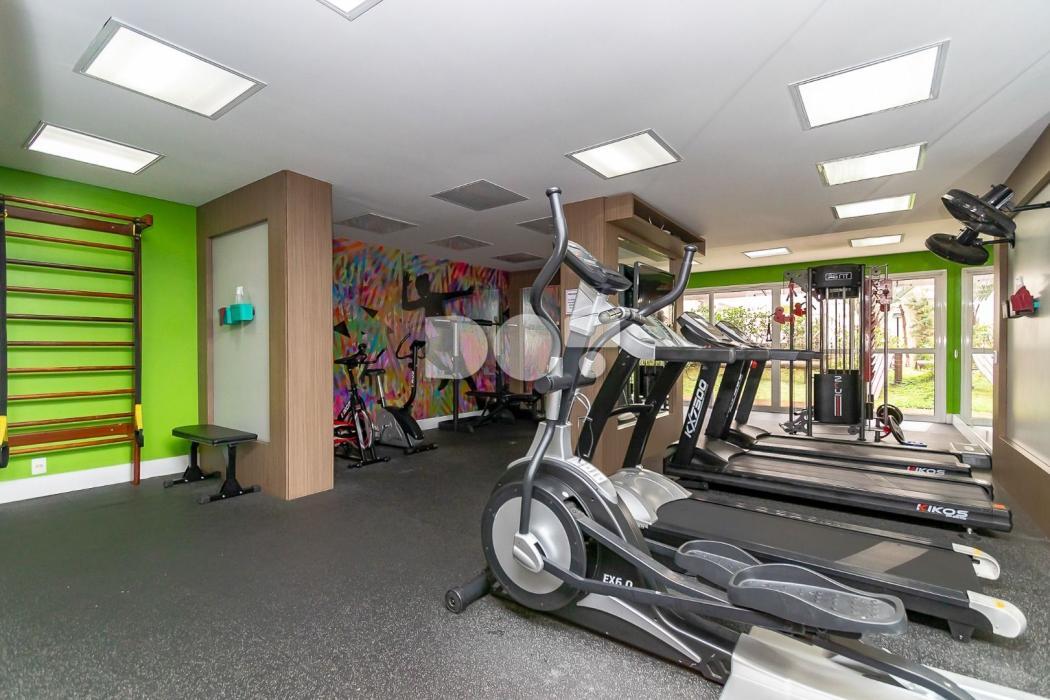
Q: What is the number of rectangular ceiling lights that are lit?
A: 9